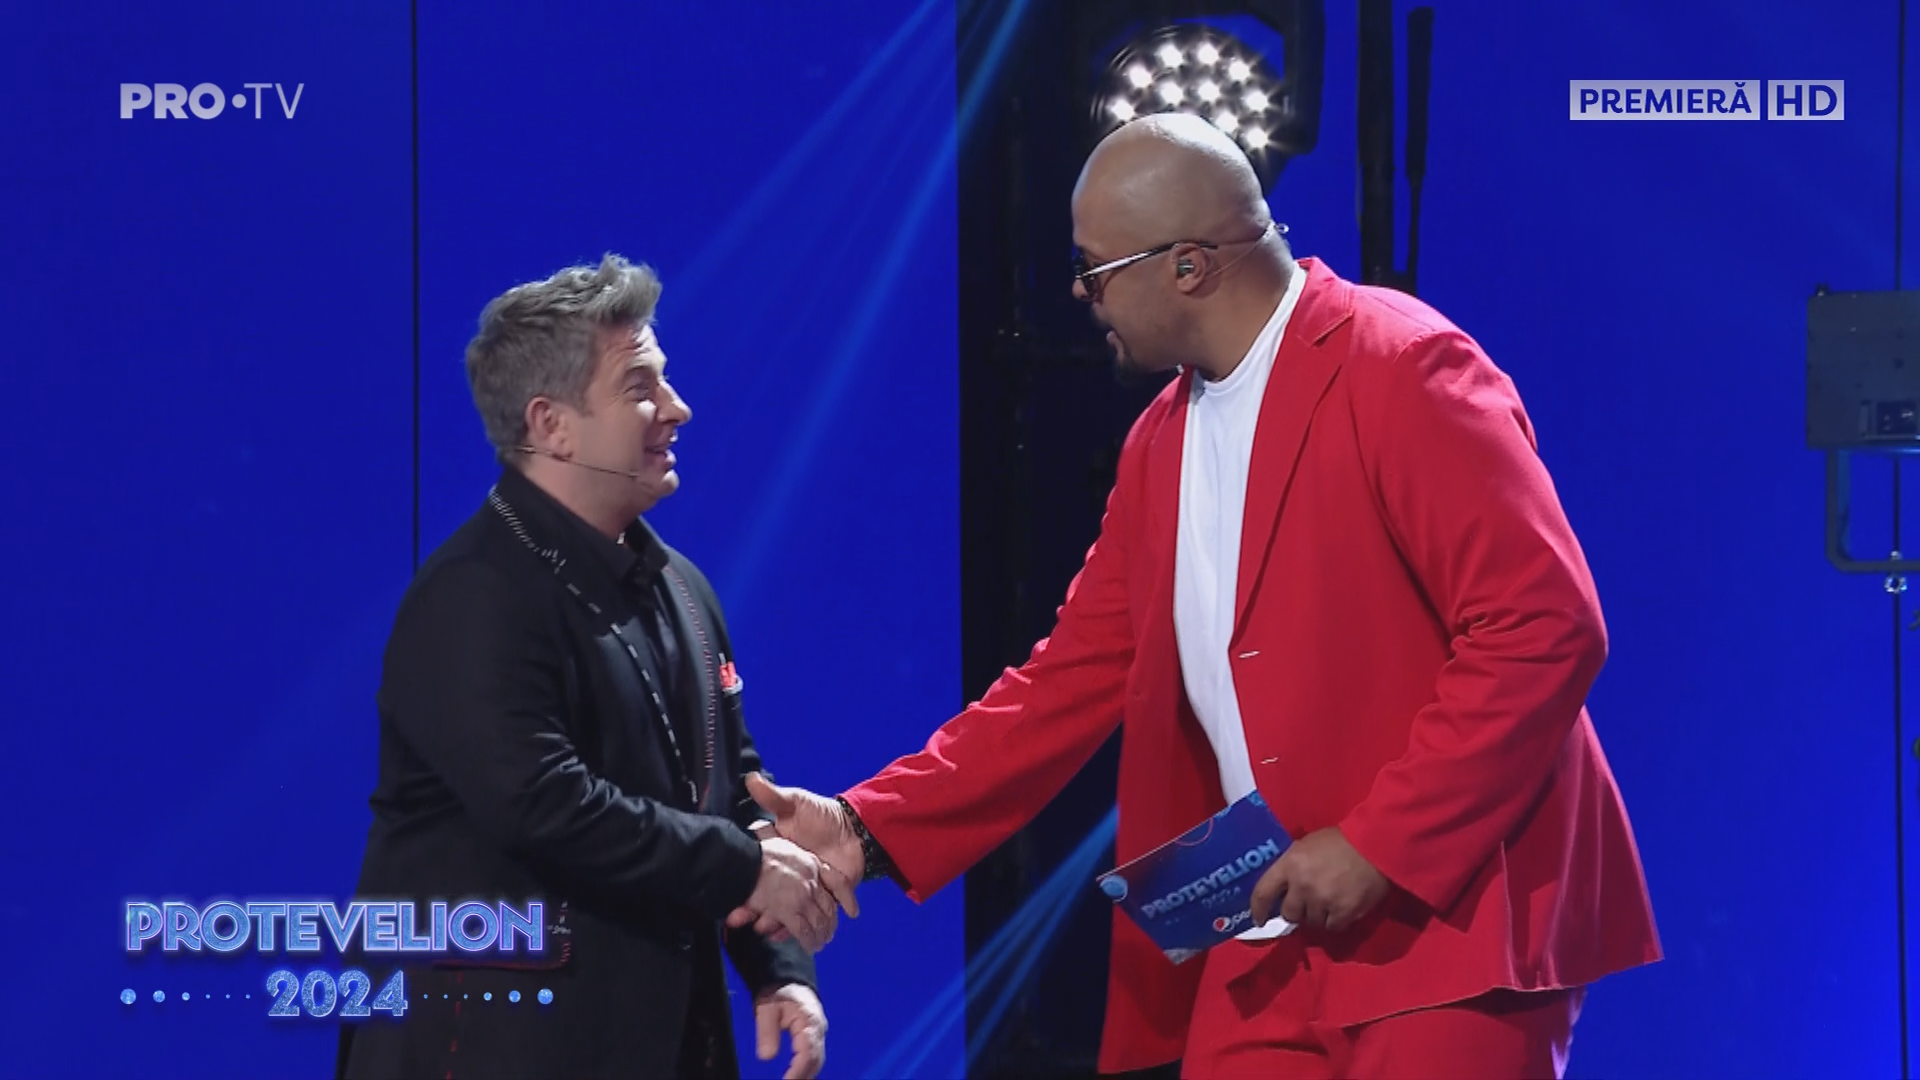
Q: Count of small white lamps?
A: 10